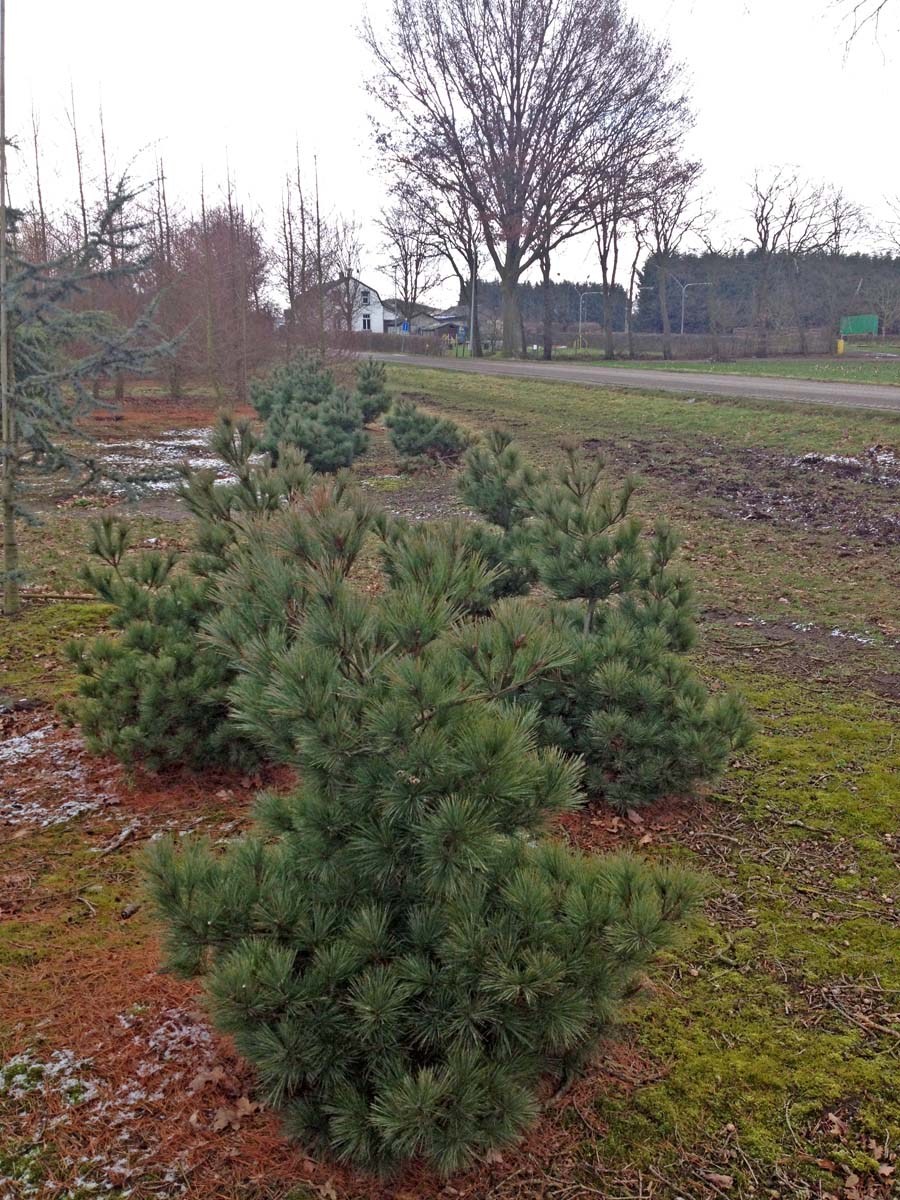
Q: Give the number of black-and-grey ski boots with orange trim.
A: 0